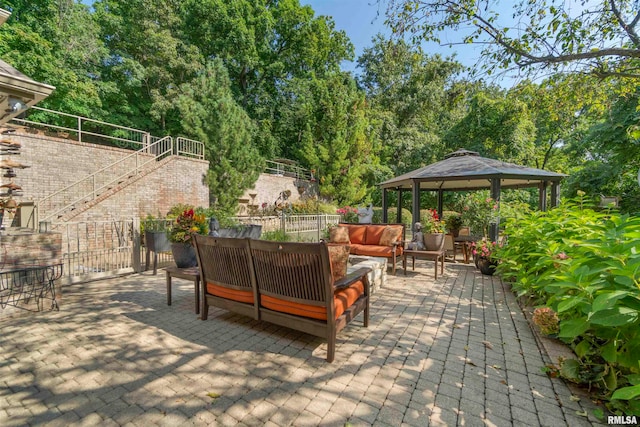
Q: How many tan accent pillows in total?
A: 3